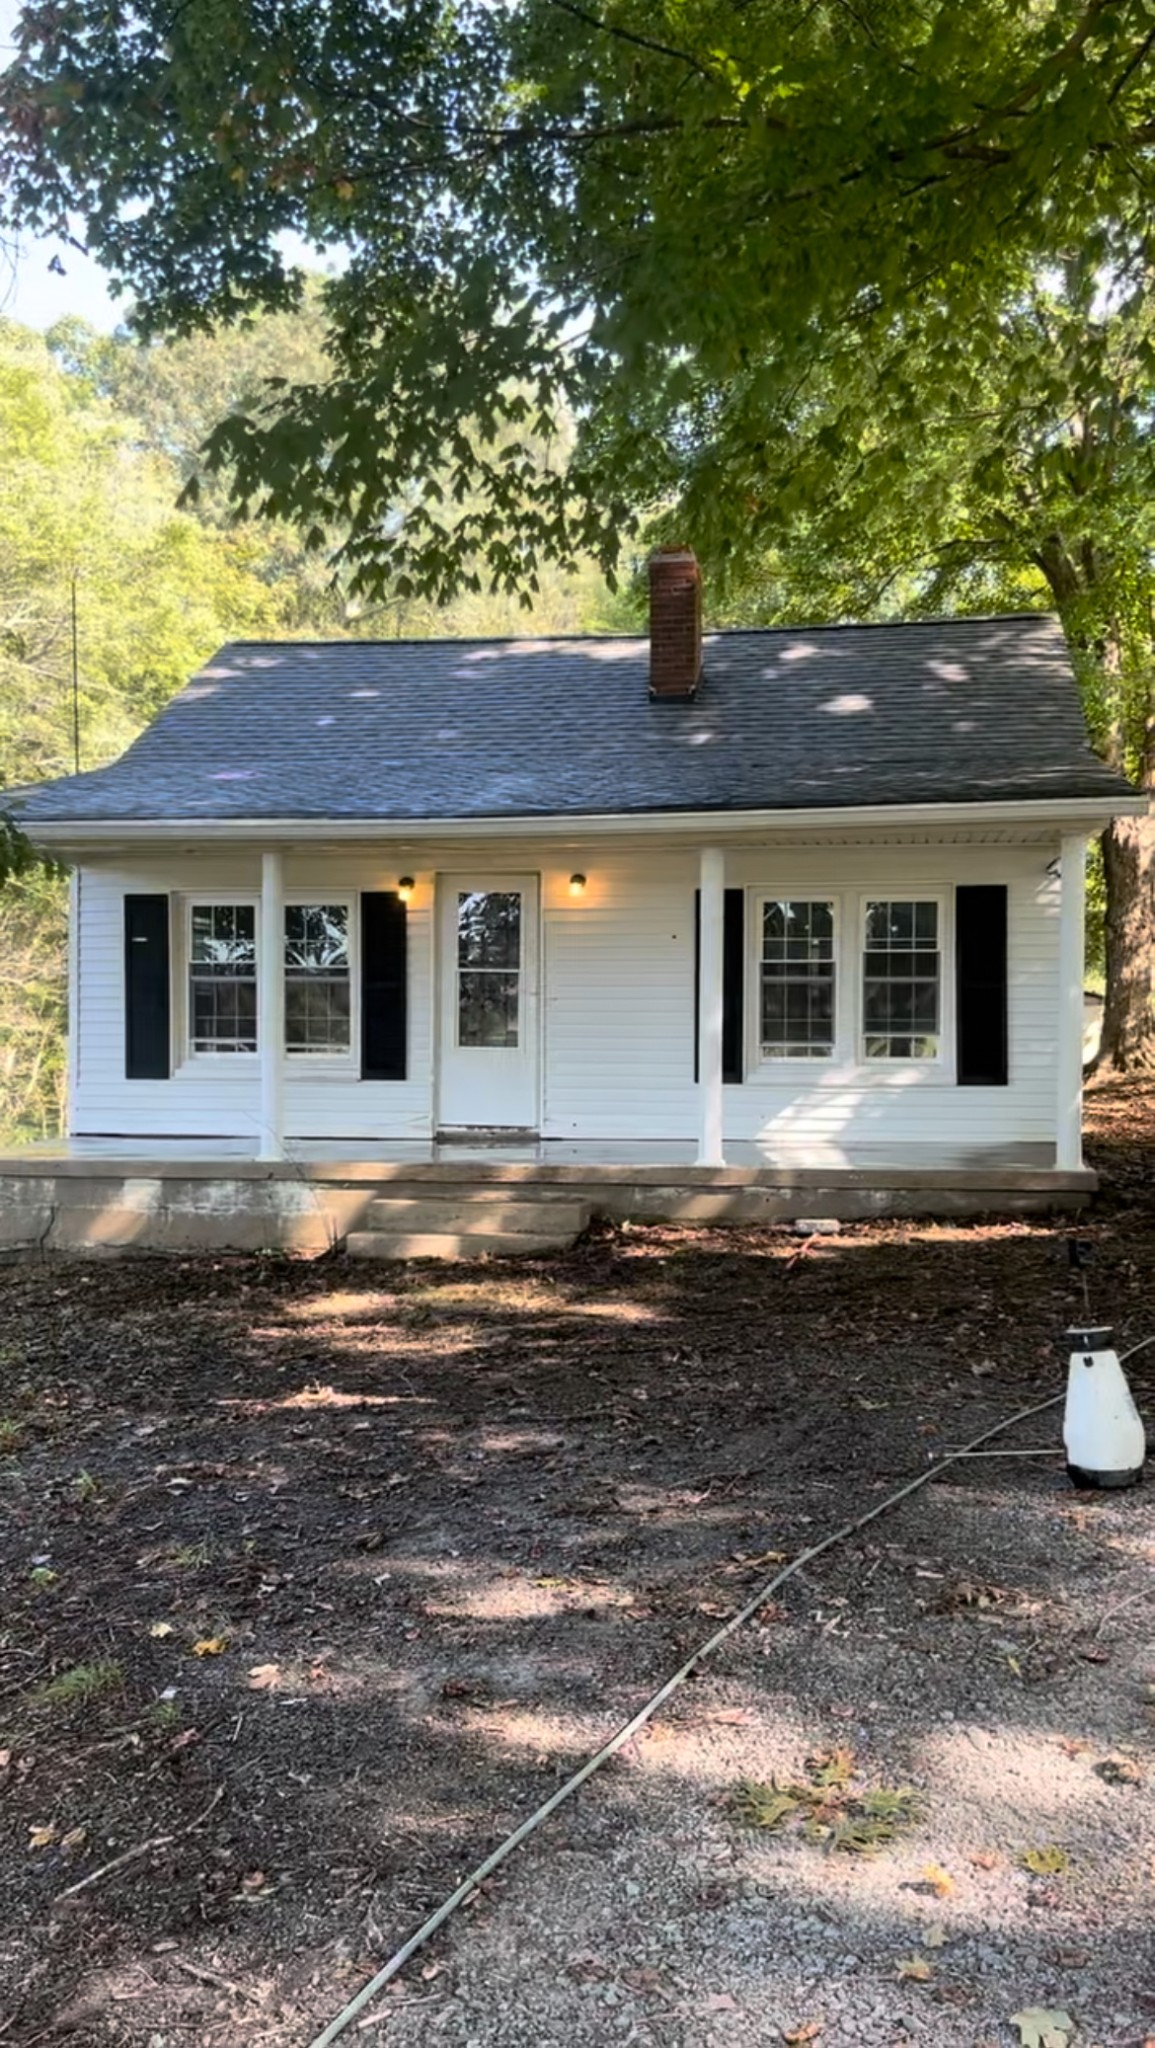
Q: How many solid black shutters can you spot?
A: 4